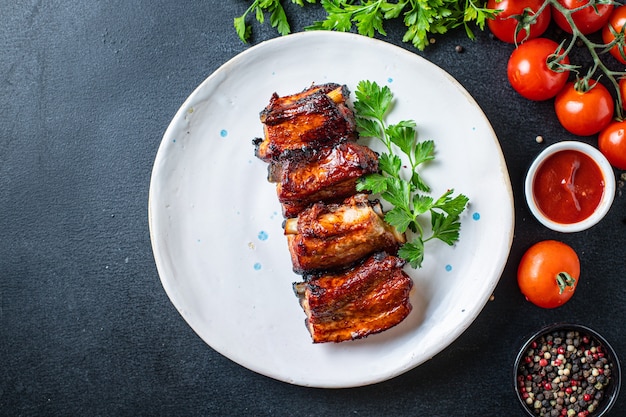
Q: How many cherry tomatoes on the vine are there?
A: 7